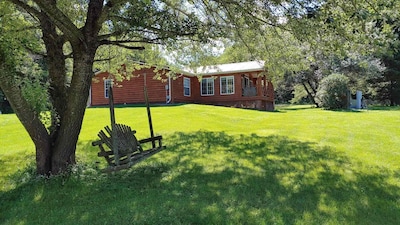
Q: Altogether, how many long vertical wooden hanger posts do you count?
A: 2